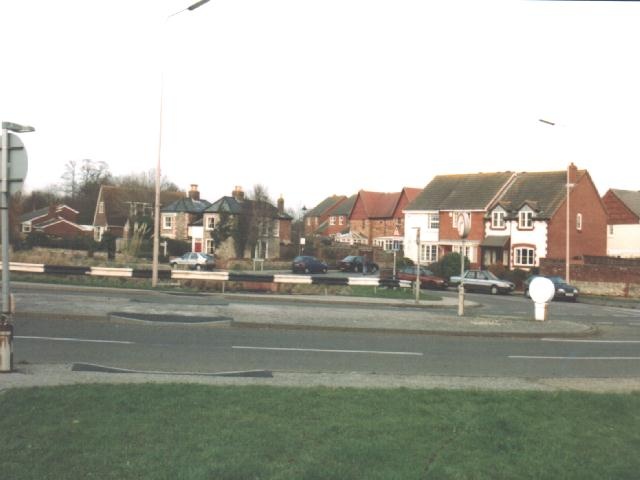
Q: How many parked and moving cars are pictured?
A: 6